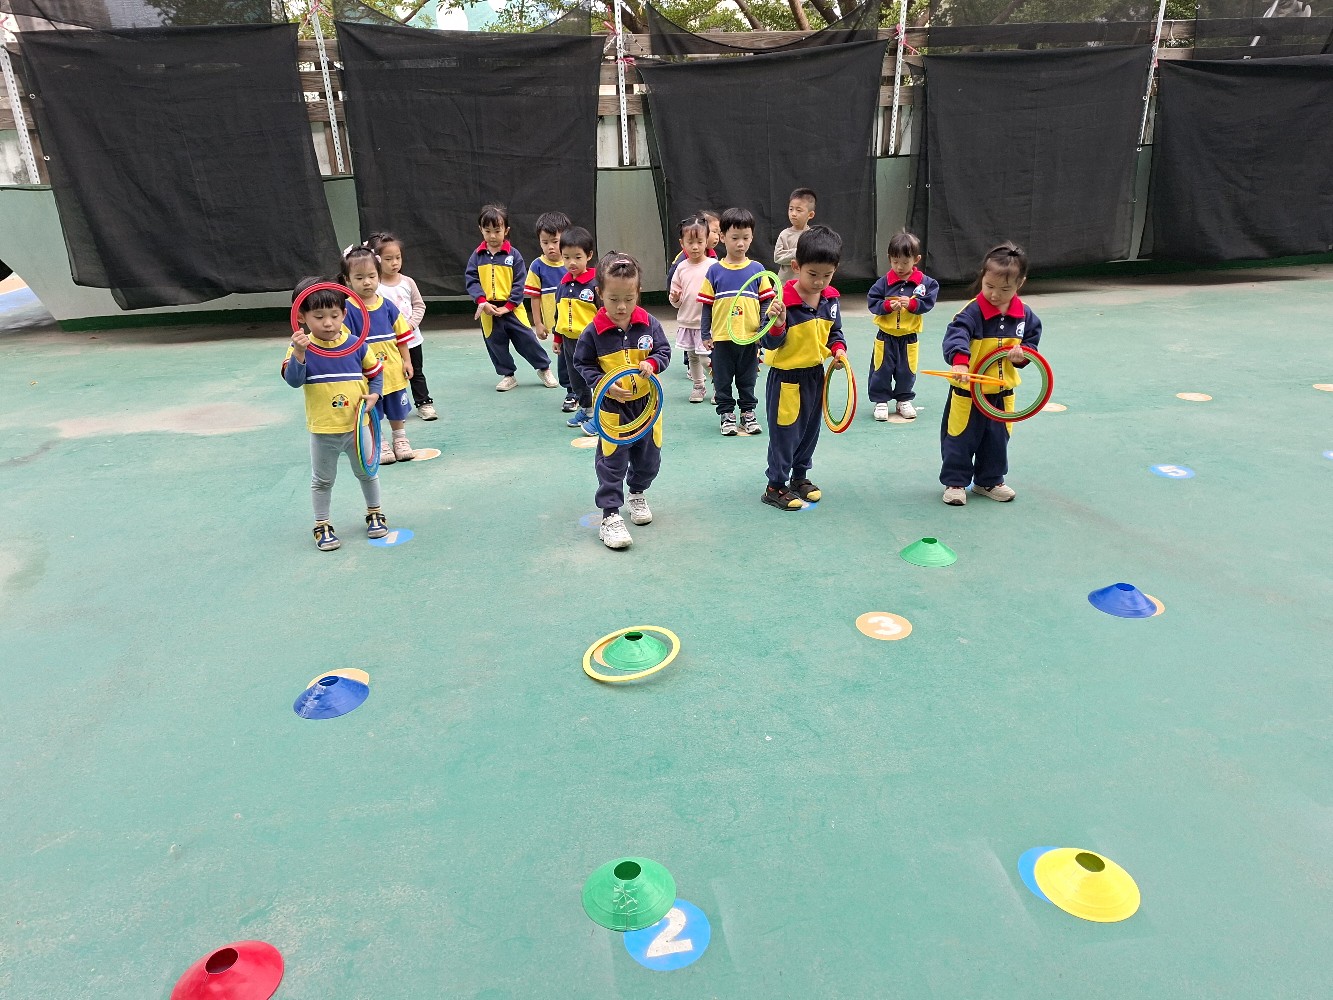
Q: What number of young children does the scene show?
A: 14